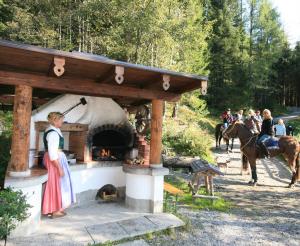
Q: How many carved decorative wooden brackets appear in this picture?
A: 4